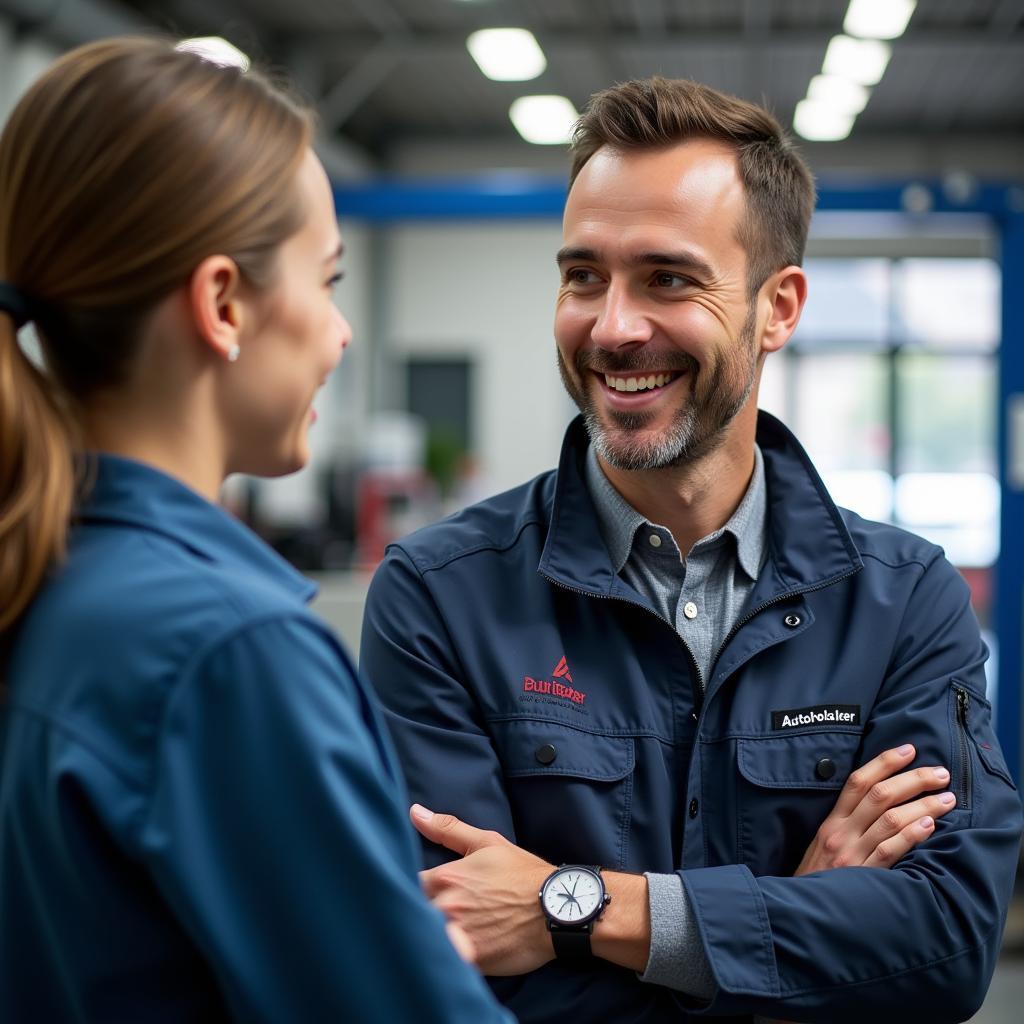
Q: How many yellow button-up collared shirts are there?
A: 0